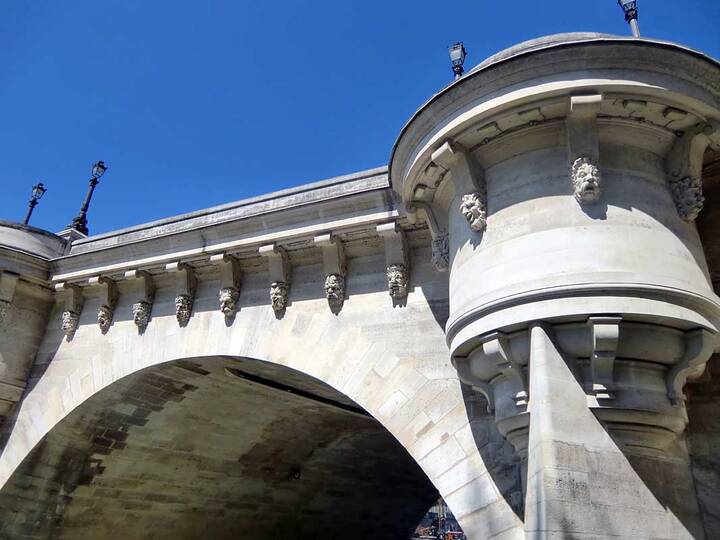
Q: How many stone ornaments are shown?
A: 12